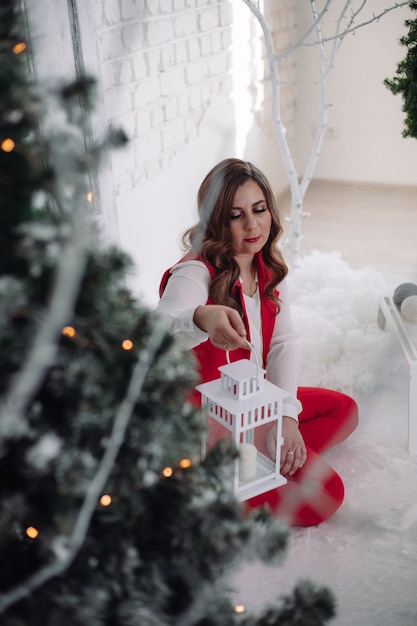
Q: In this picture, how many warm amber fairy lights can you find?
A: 10